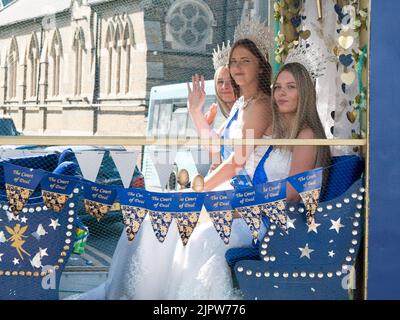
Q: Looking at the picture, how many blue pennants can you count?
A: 10